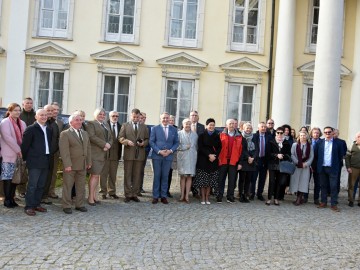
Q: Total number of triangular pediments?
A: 5